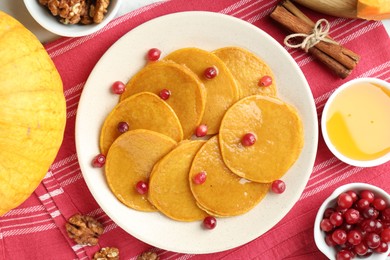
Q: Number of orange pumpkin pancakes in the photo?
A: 8